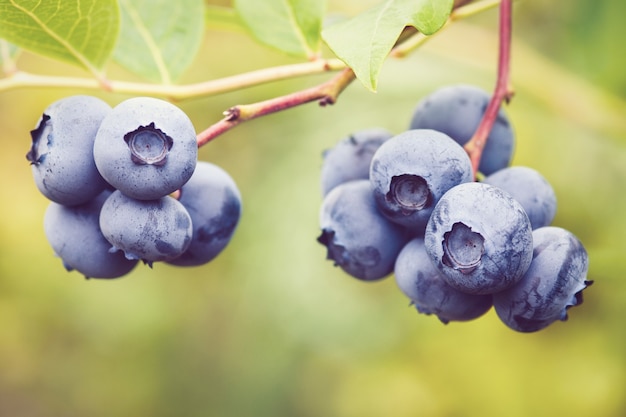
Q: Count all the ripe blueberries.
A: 13